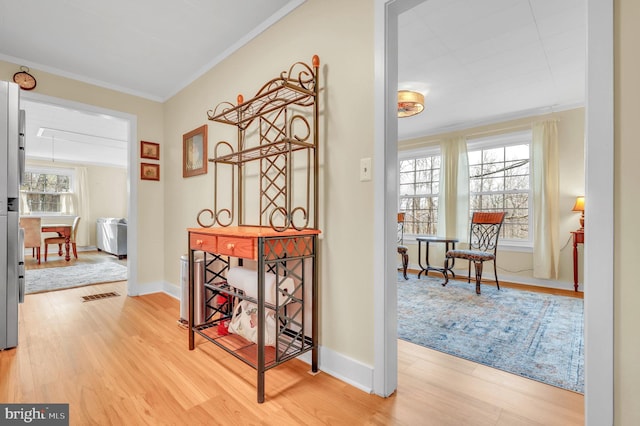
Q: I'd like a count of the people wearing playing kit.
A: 0